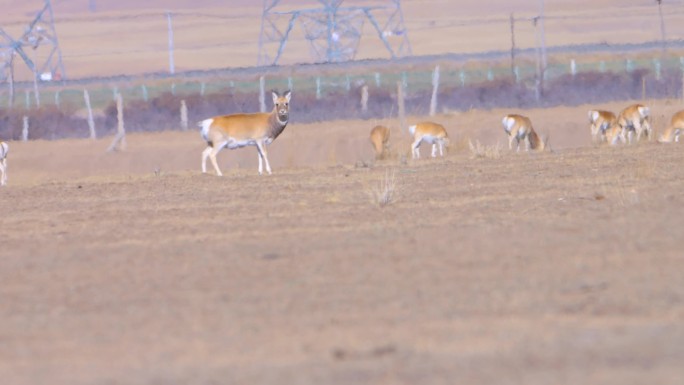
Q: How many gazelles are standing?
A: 8